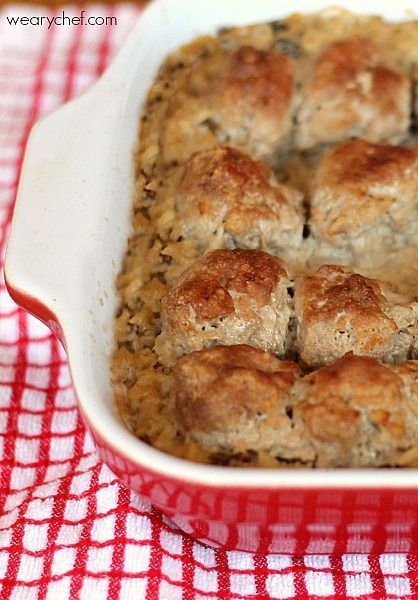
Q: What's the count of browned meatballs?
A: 8